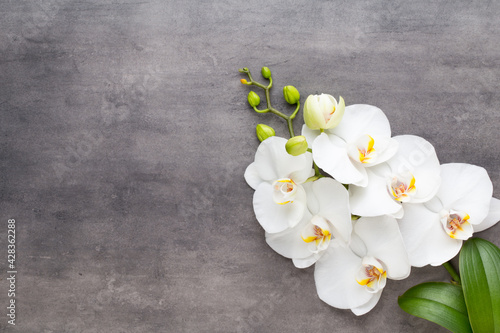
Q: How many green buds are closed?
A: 5